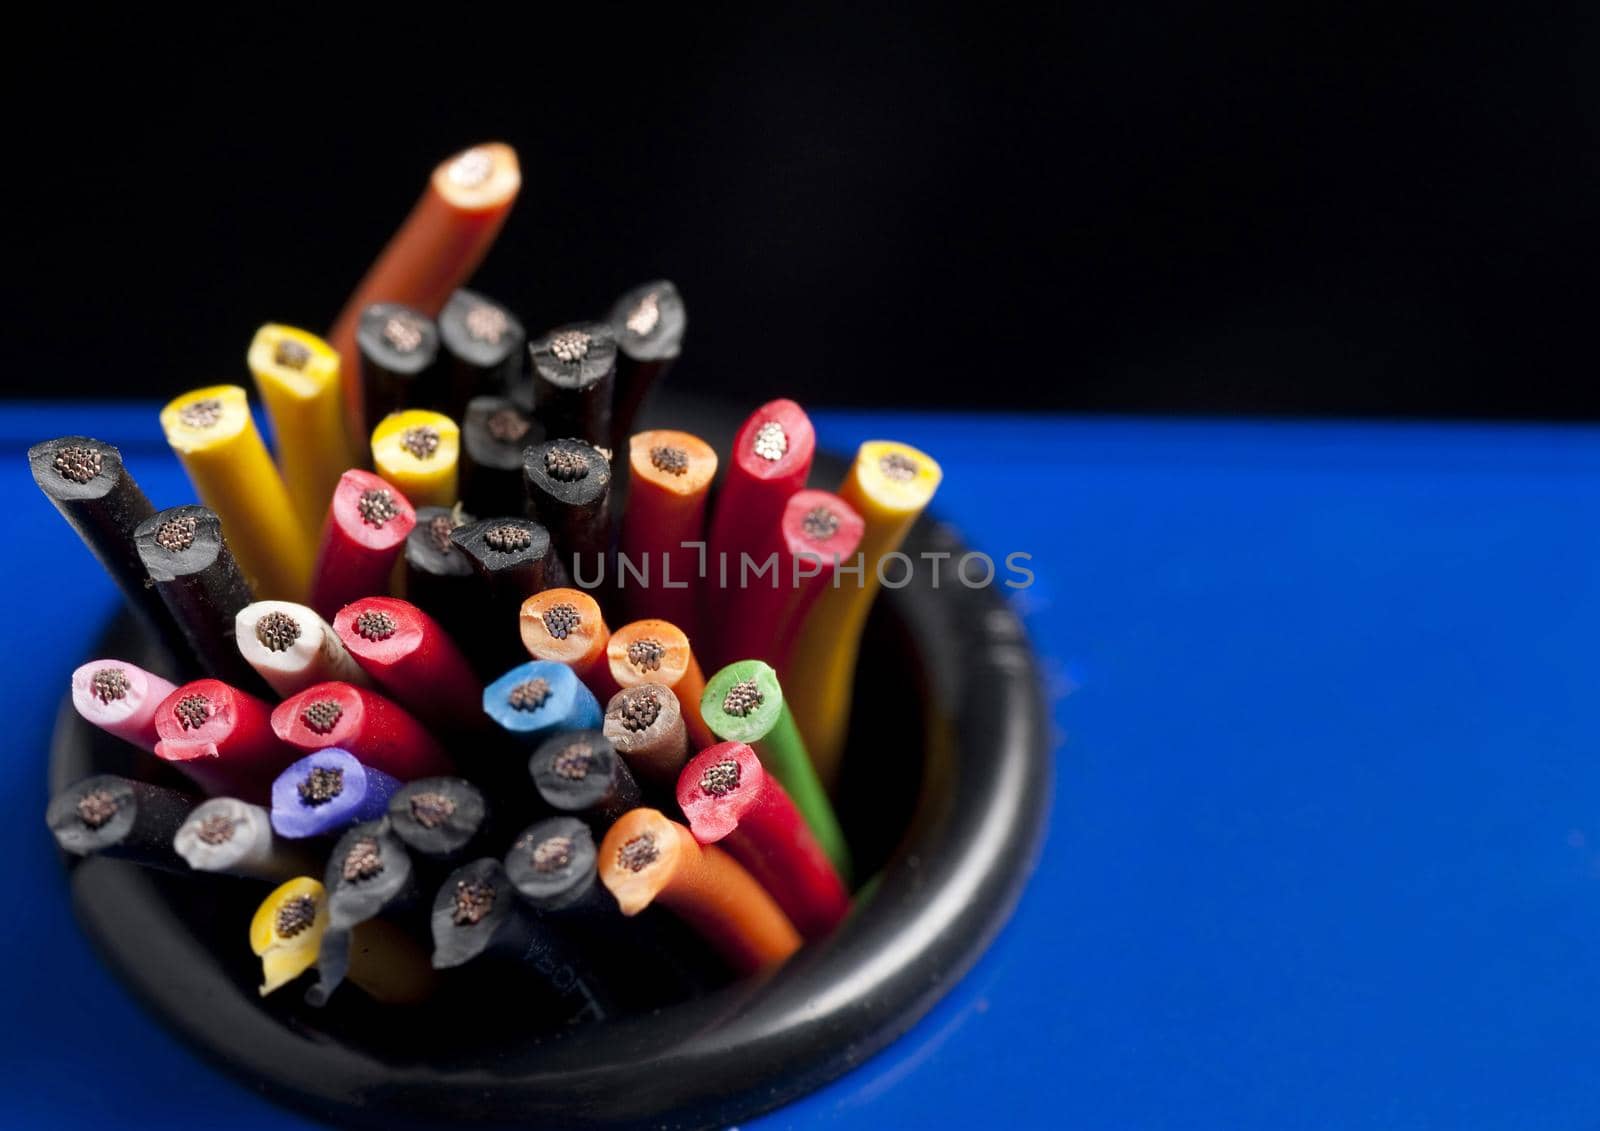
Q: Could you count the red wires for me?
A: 7